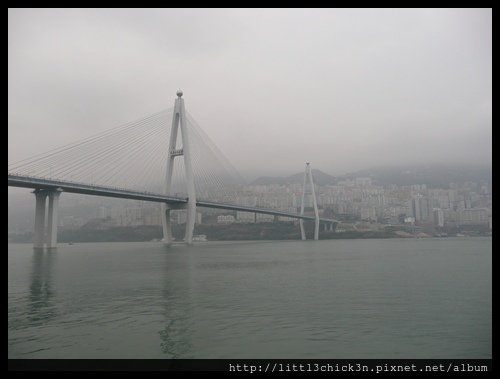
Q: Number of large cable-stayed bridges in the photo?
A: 1